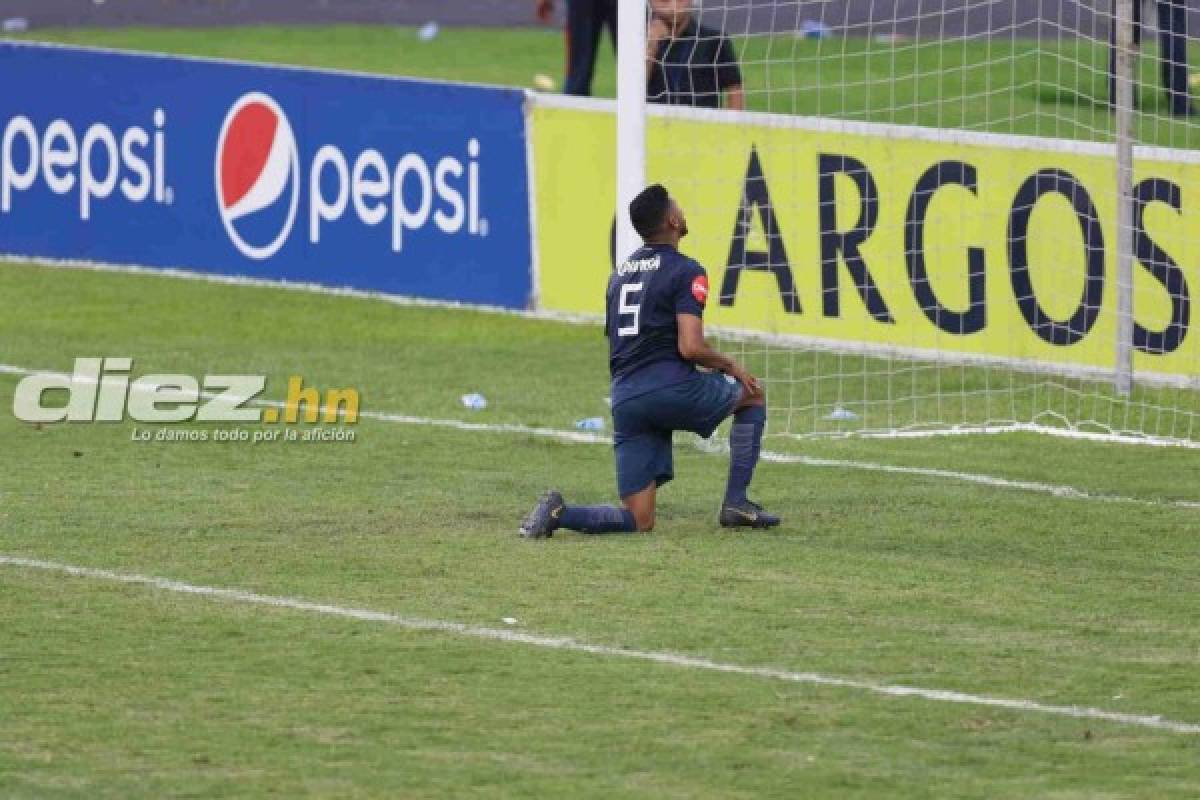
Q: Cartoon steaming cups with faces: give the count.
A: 0